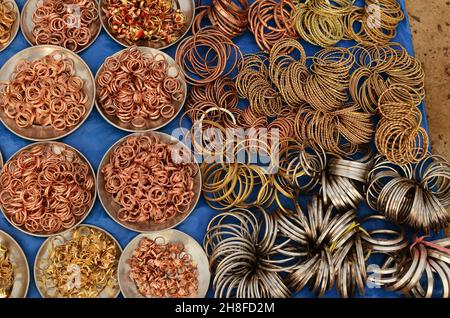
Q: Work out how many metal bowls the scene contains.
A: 10